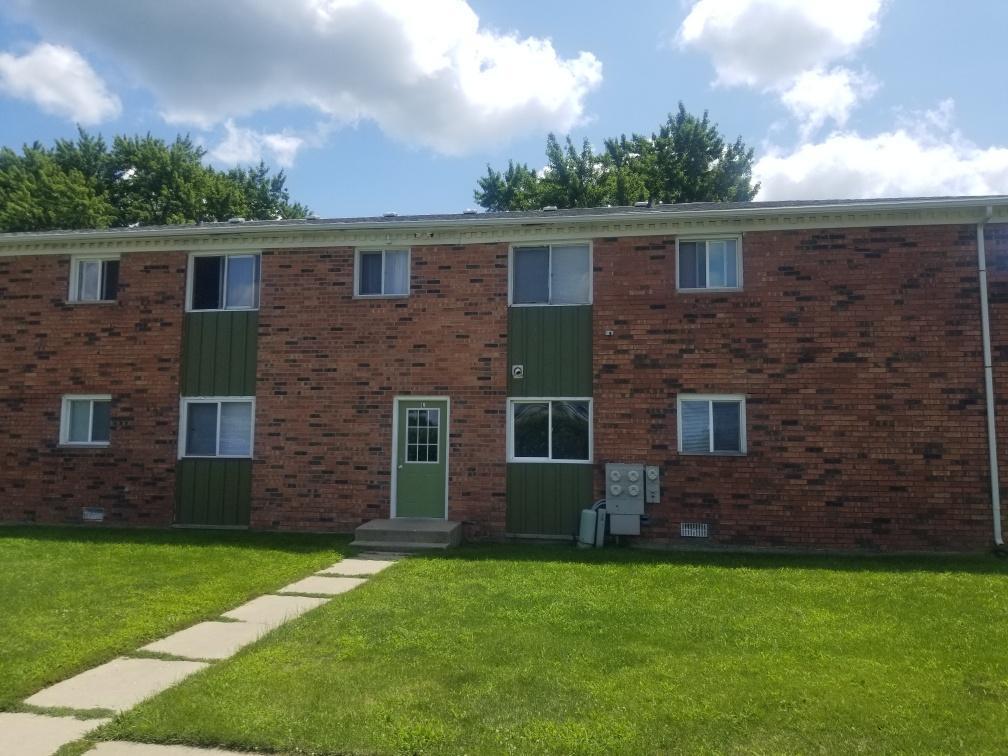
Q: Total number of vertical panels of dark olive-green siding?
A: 4